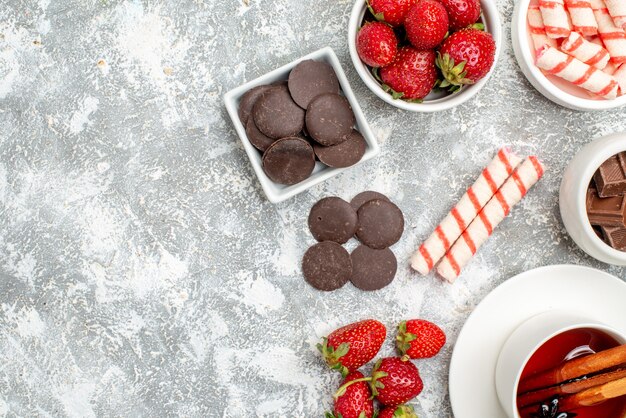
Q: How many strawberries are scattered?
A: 5